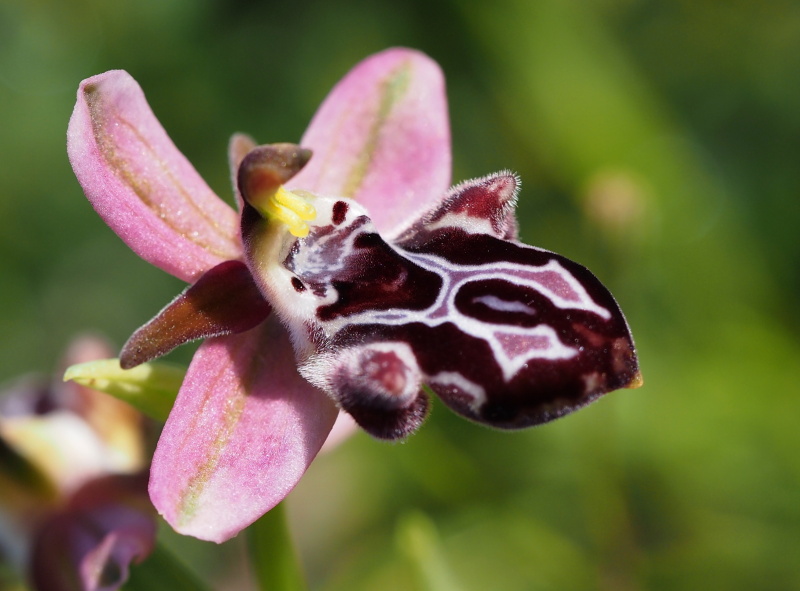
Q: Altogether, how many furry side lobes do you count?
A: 2